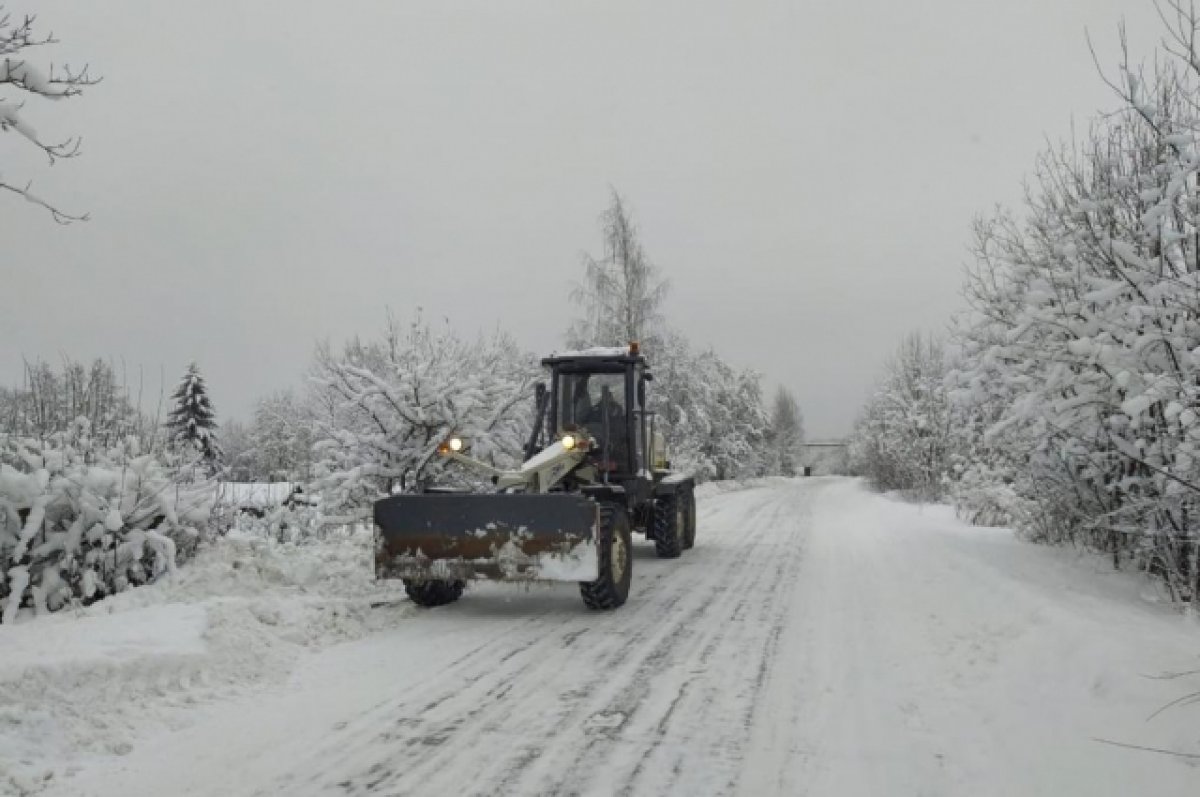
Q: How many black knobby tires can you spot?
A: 4